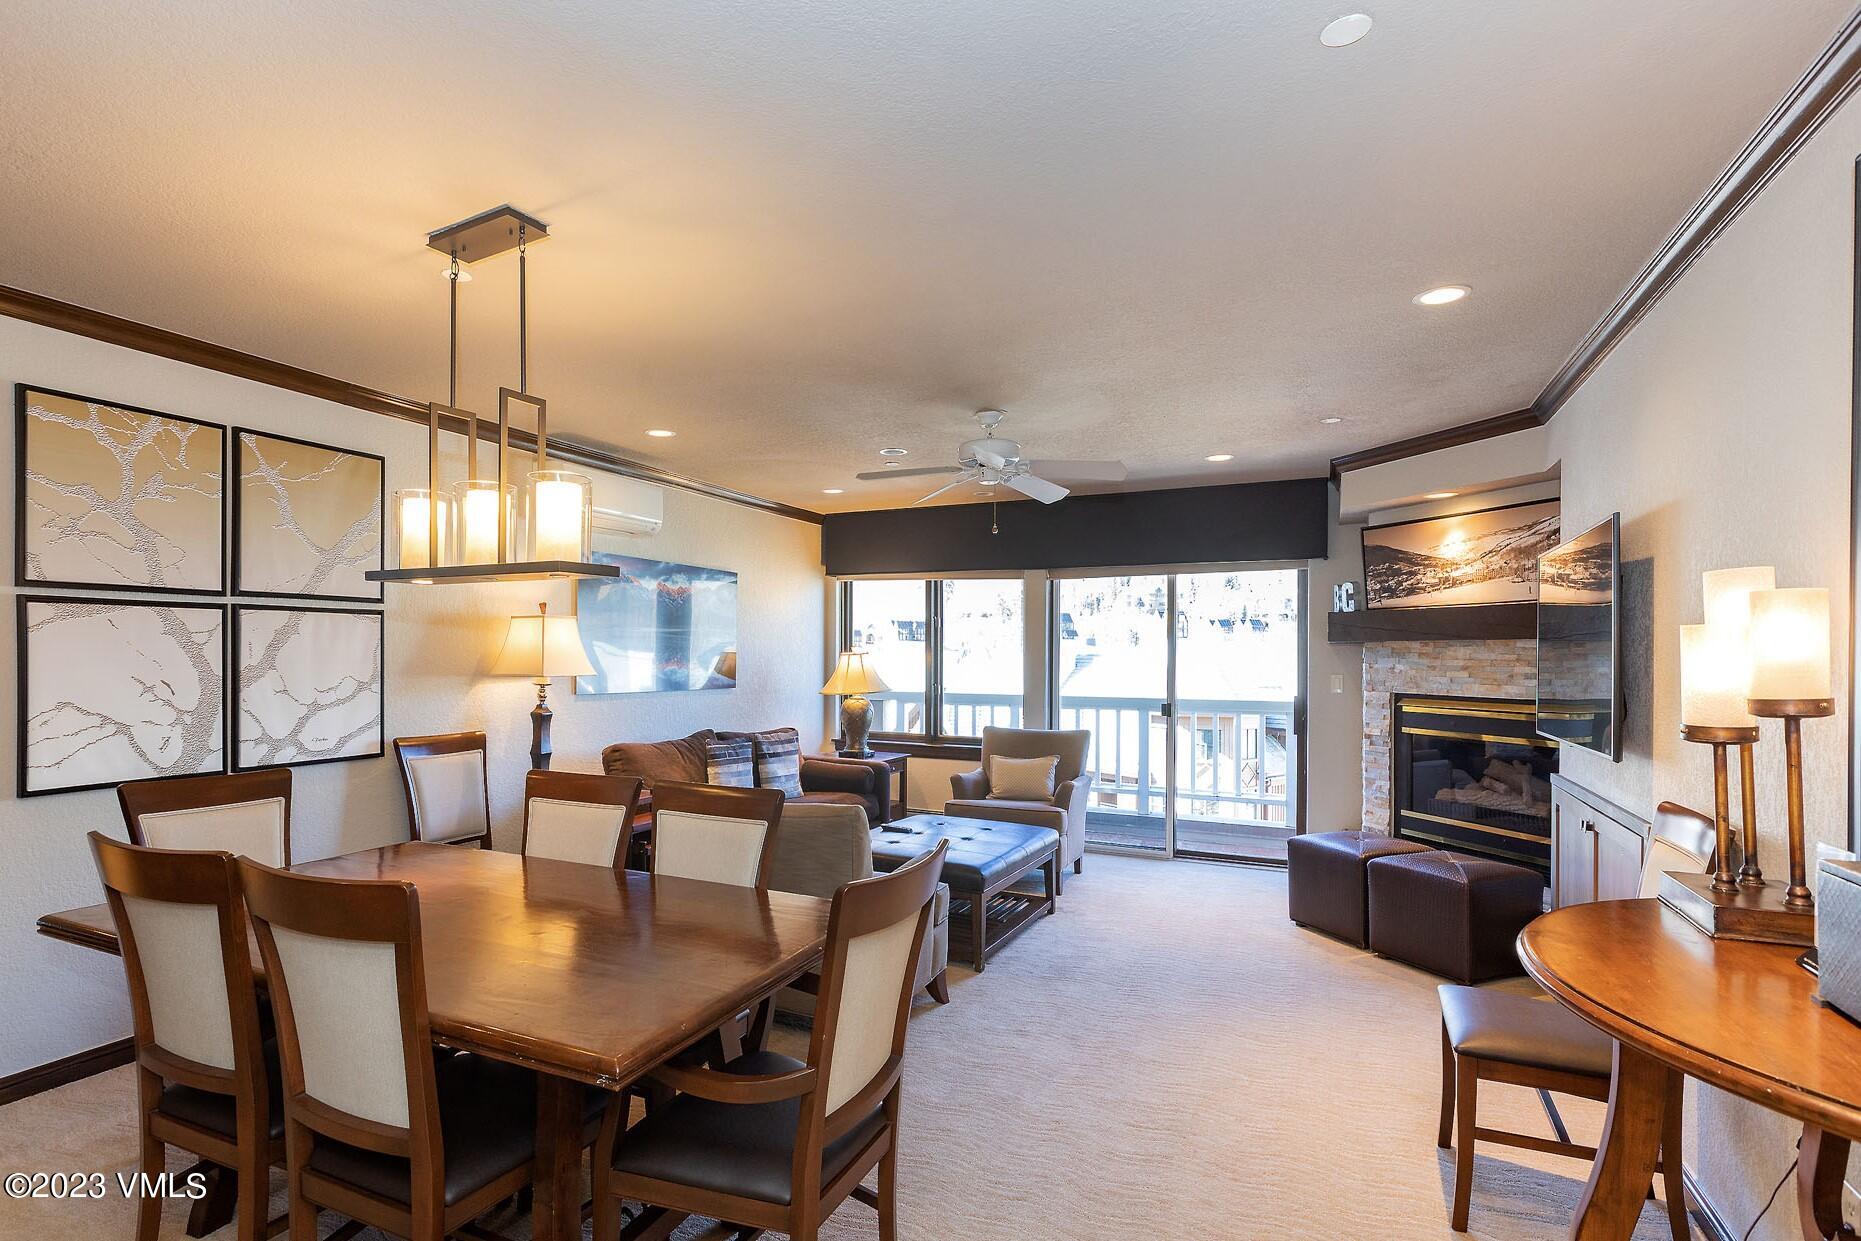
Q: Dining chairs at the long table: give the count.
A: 7